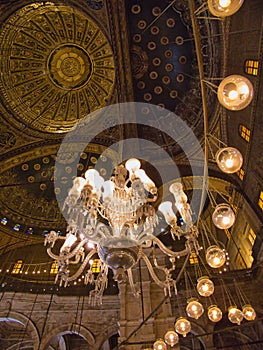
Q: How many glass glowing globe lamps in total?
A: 13